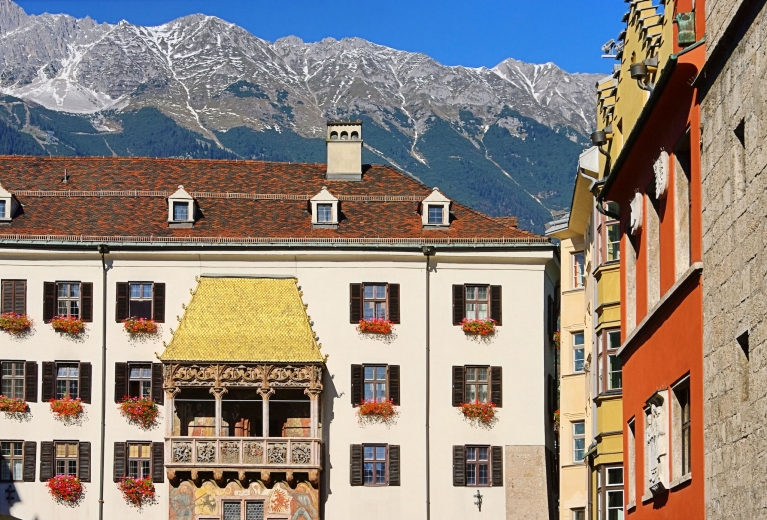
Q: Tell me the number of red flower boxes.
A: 12